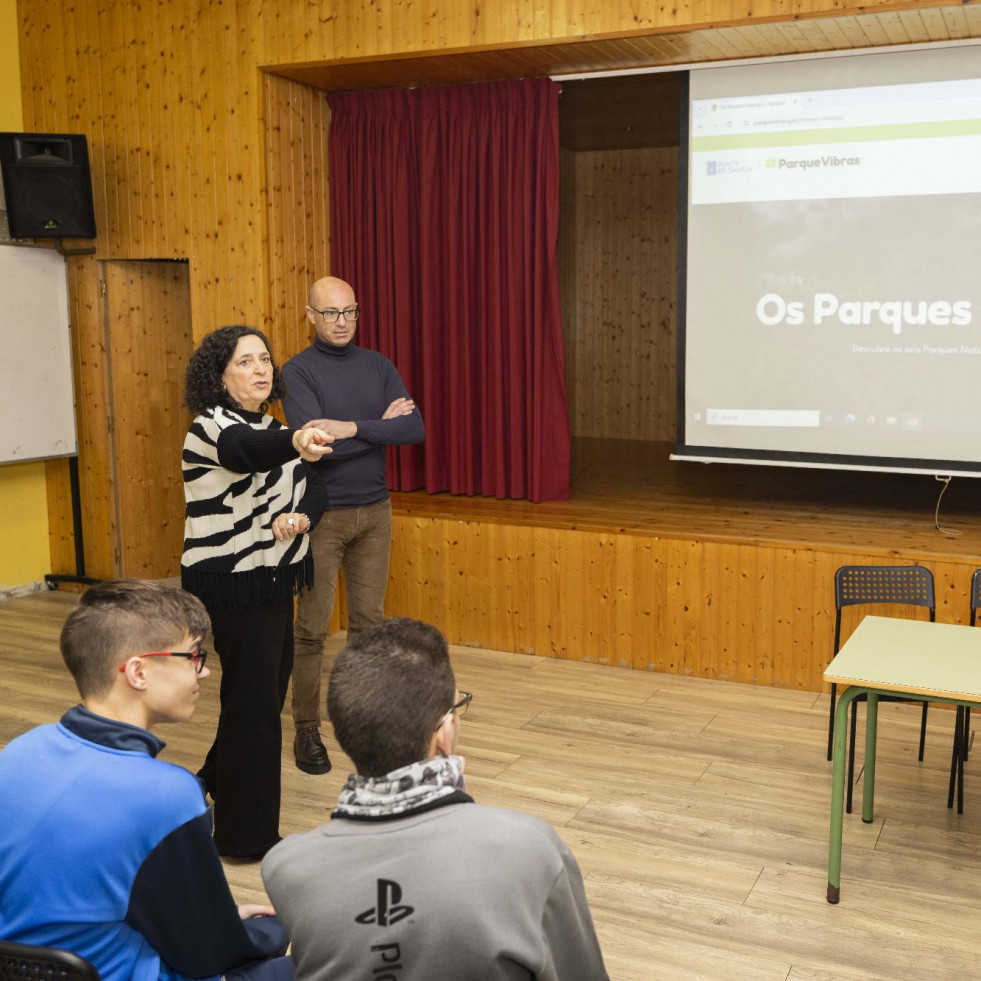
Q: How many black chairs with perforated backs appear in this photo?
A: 3